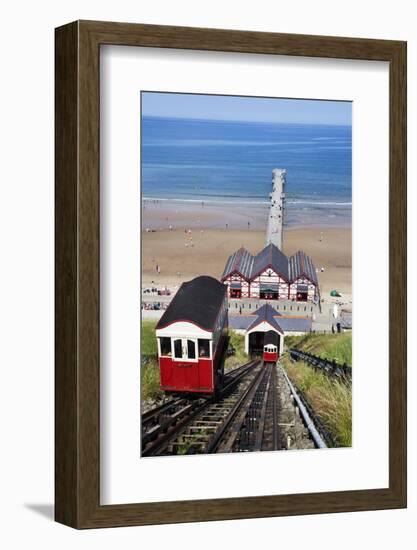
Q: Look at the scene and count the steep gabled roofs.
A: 4